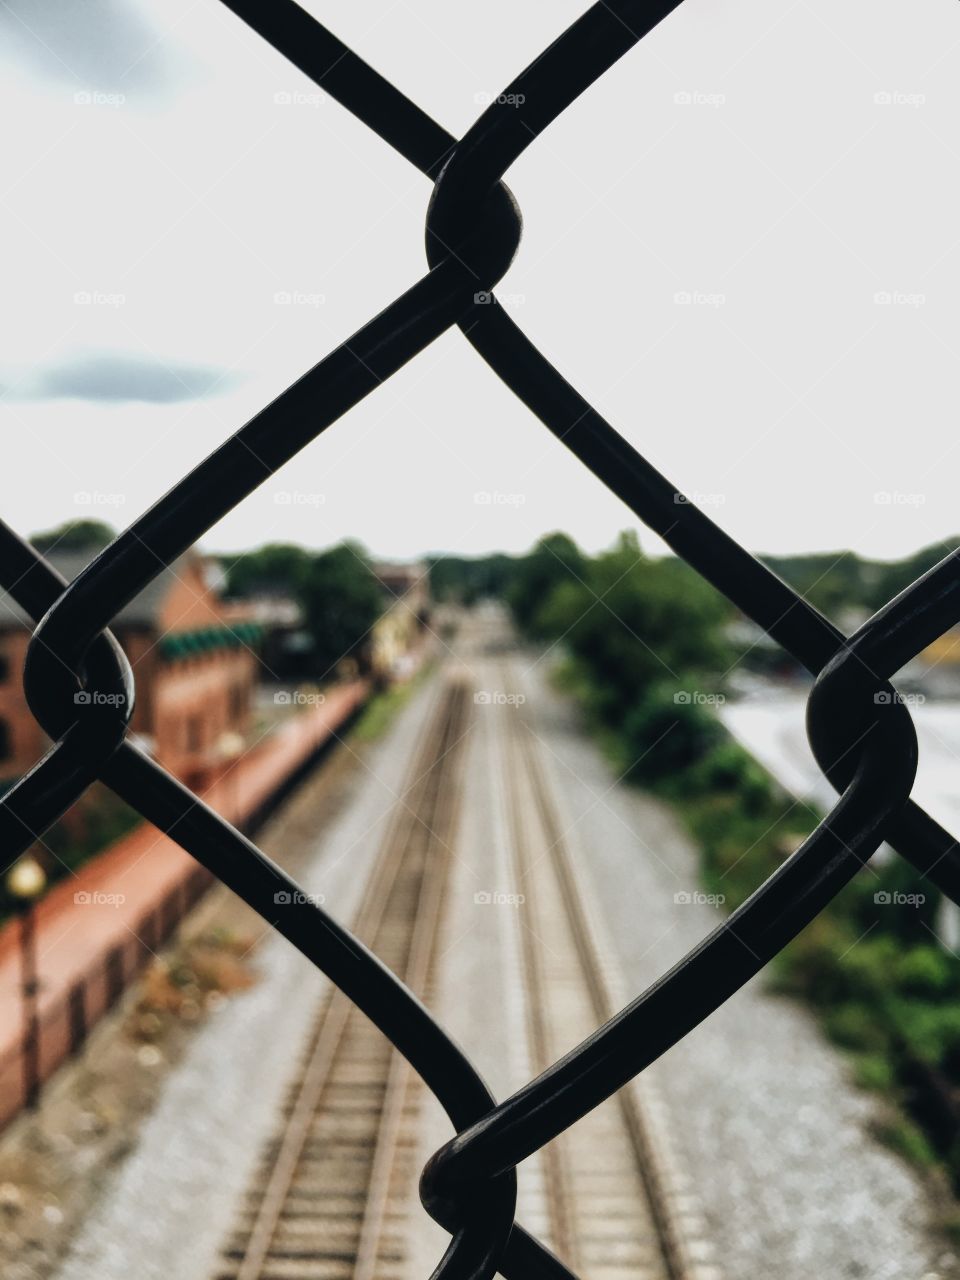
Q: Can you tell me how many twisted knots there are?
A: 4